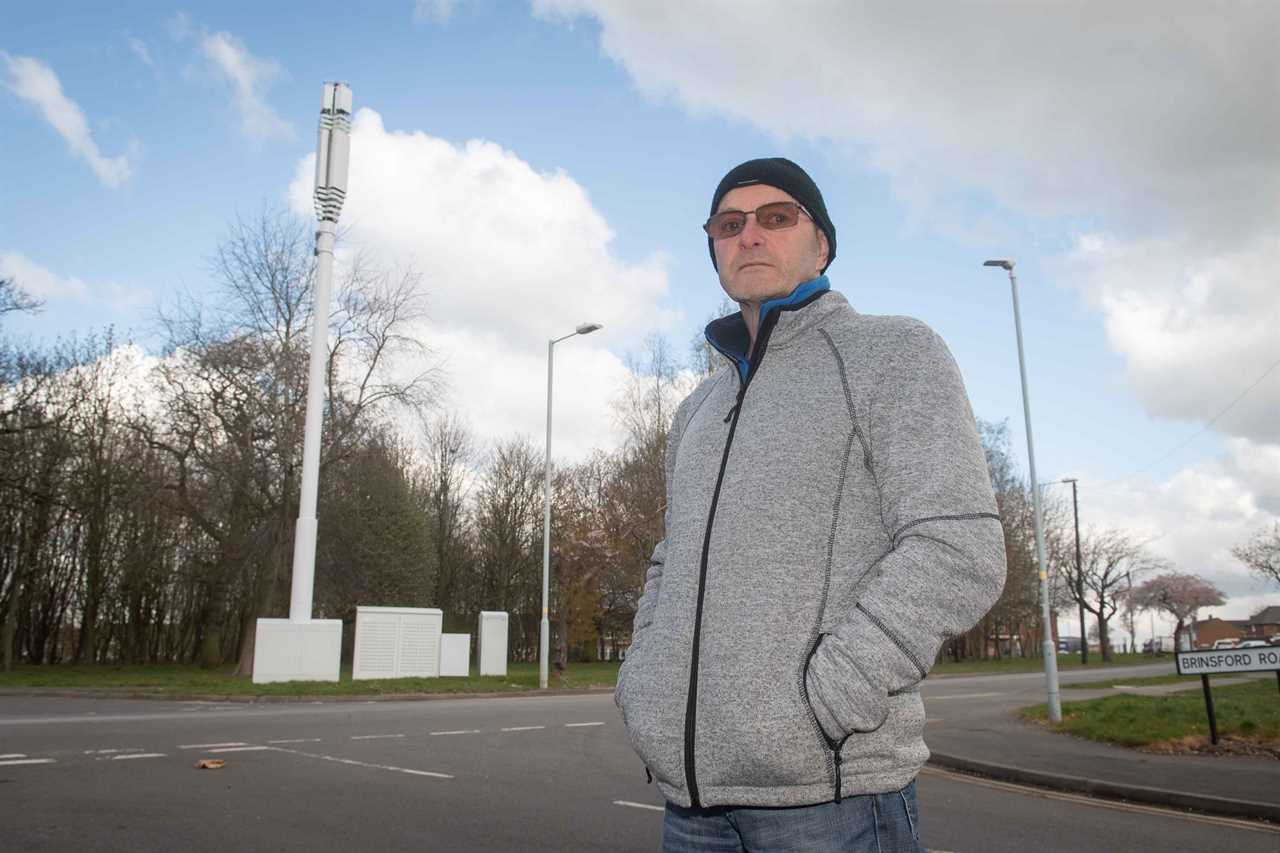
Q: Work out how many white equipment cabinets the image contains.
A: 4